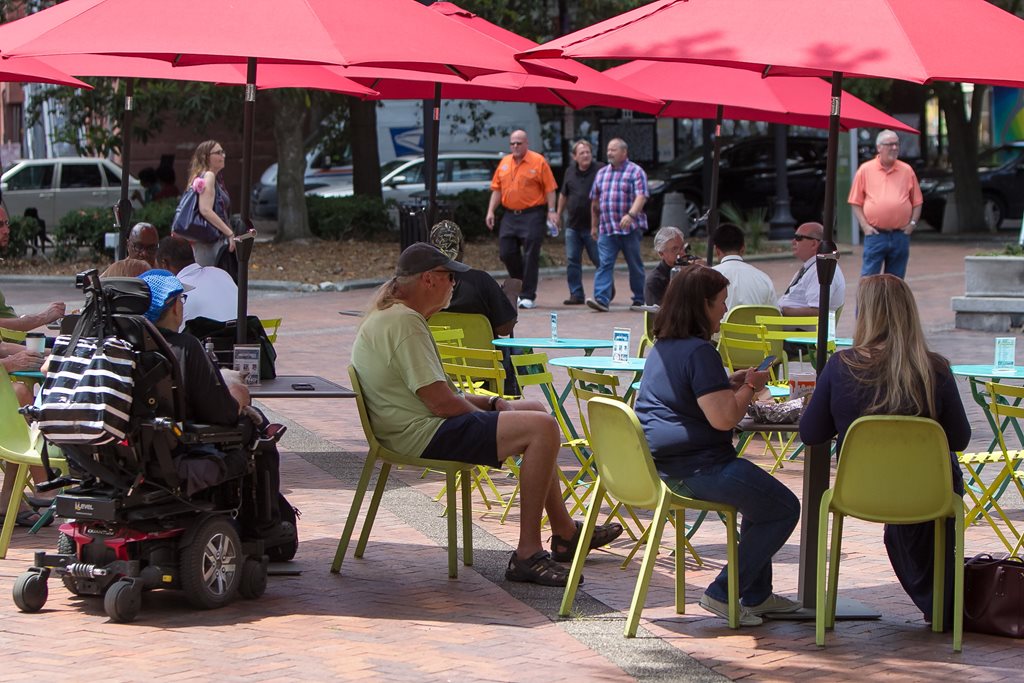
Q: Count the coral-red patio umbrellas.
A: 6